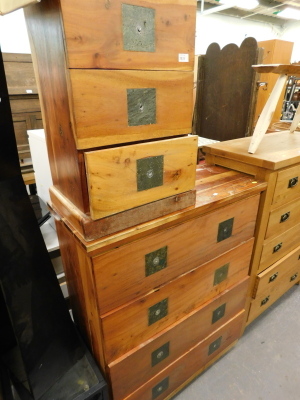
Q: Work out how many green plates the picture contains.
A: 11